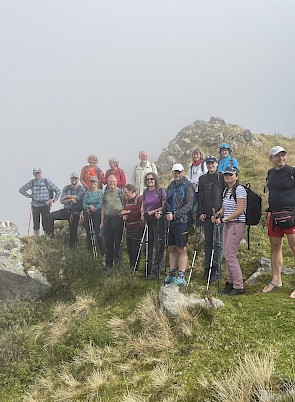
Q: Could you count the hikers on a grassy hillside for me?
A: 15